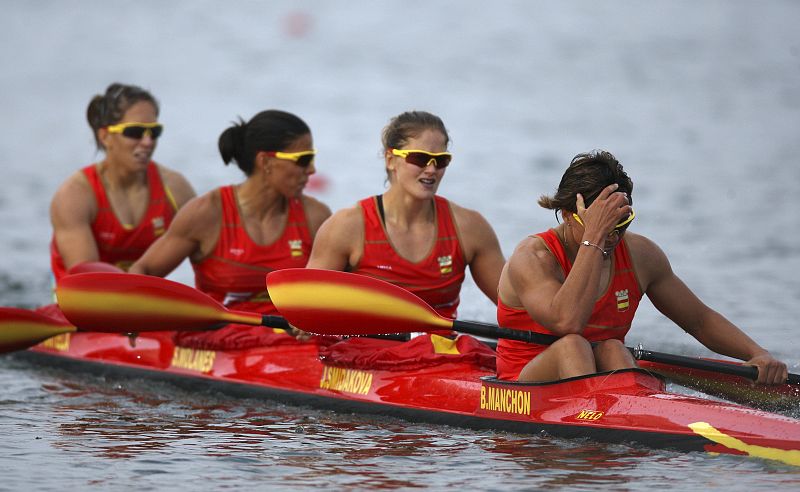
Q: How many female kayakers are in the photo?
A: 4